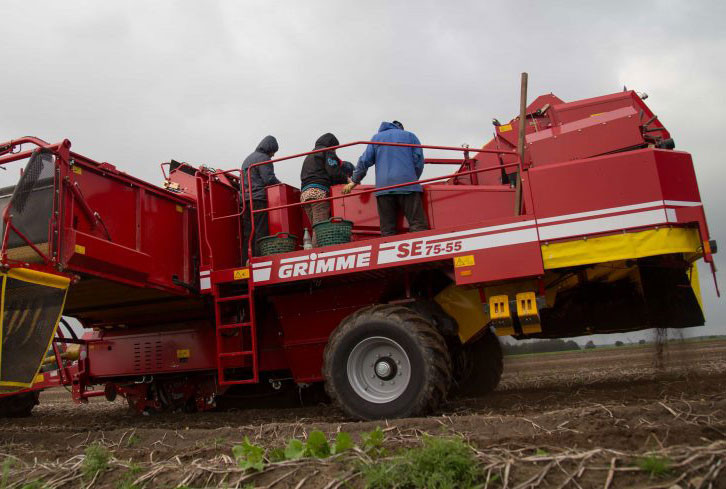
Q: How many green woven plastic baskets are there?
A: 2